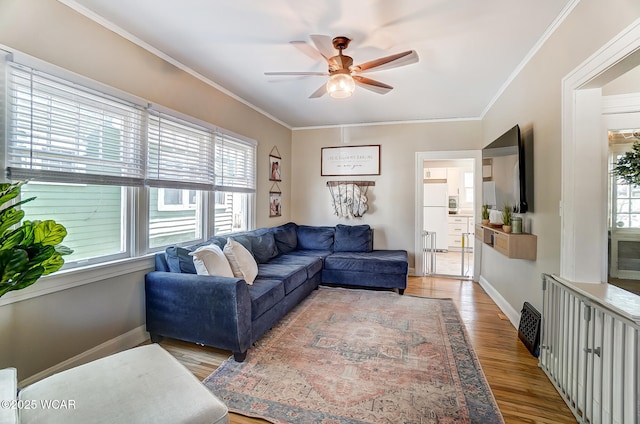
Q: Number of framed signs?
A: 1